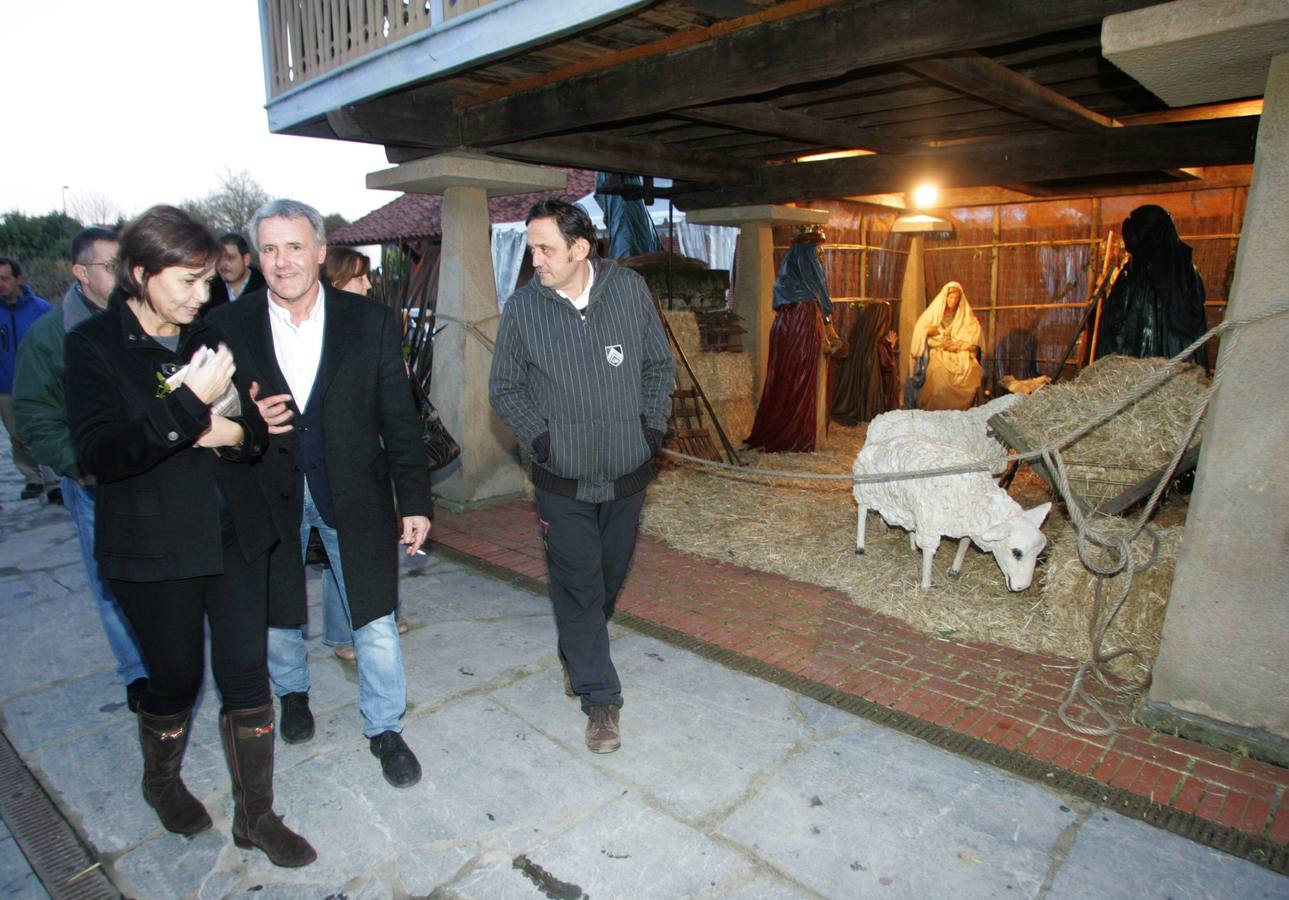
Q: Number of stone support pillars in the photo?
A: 4